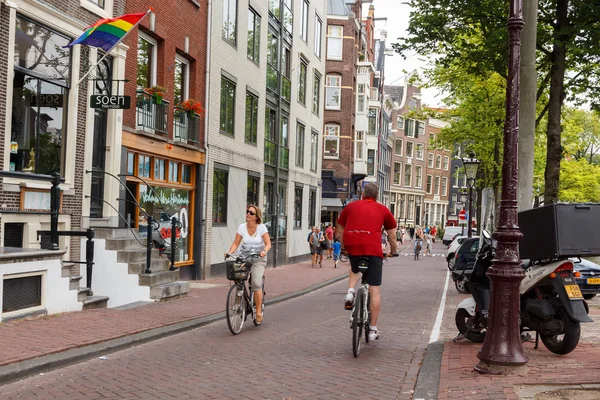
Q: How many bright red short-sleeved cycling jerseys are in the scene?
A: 1